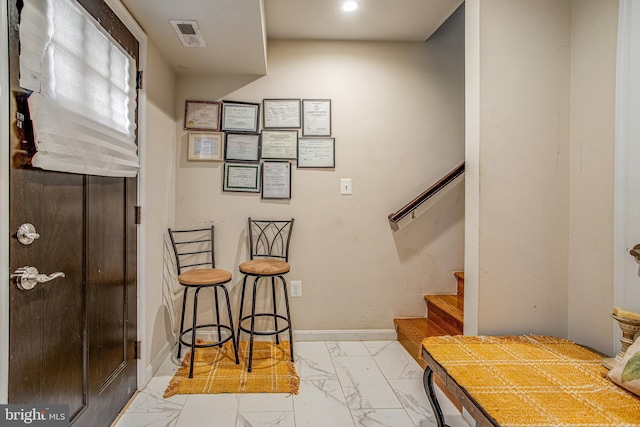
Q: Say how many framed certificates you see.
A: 10